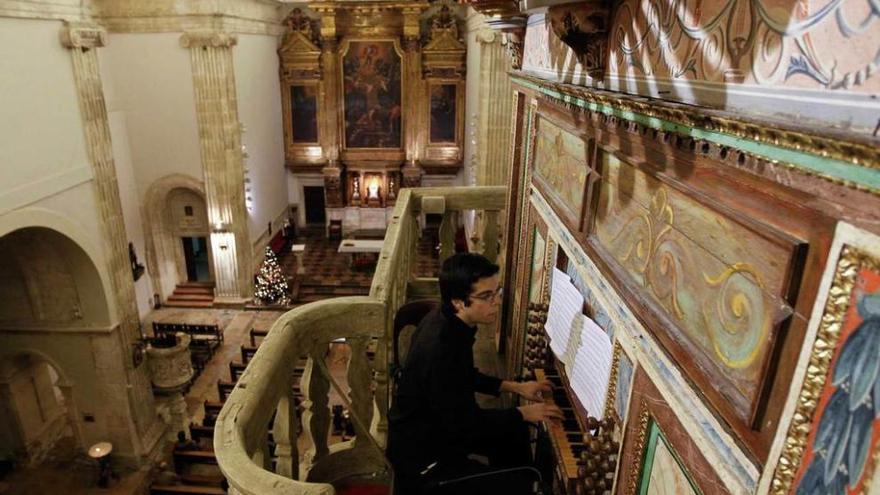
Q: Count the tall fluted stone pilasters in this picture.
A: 3